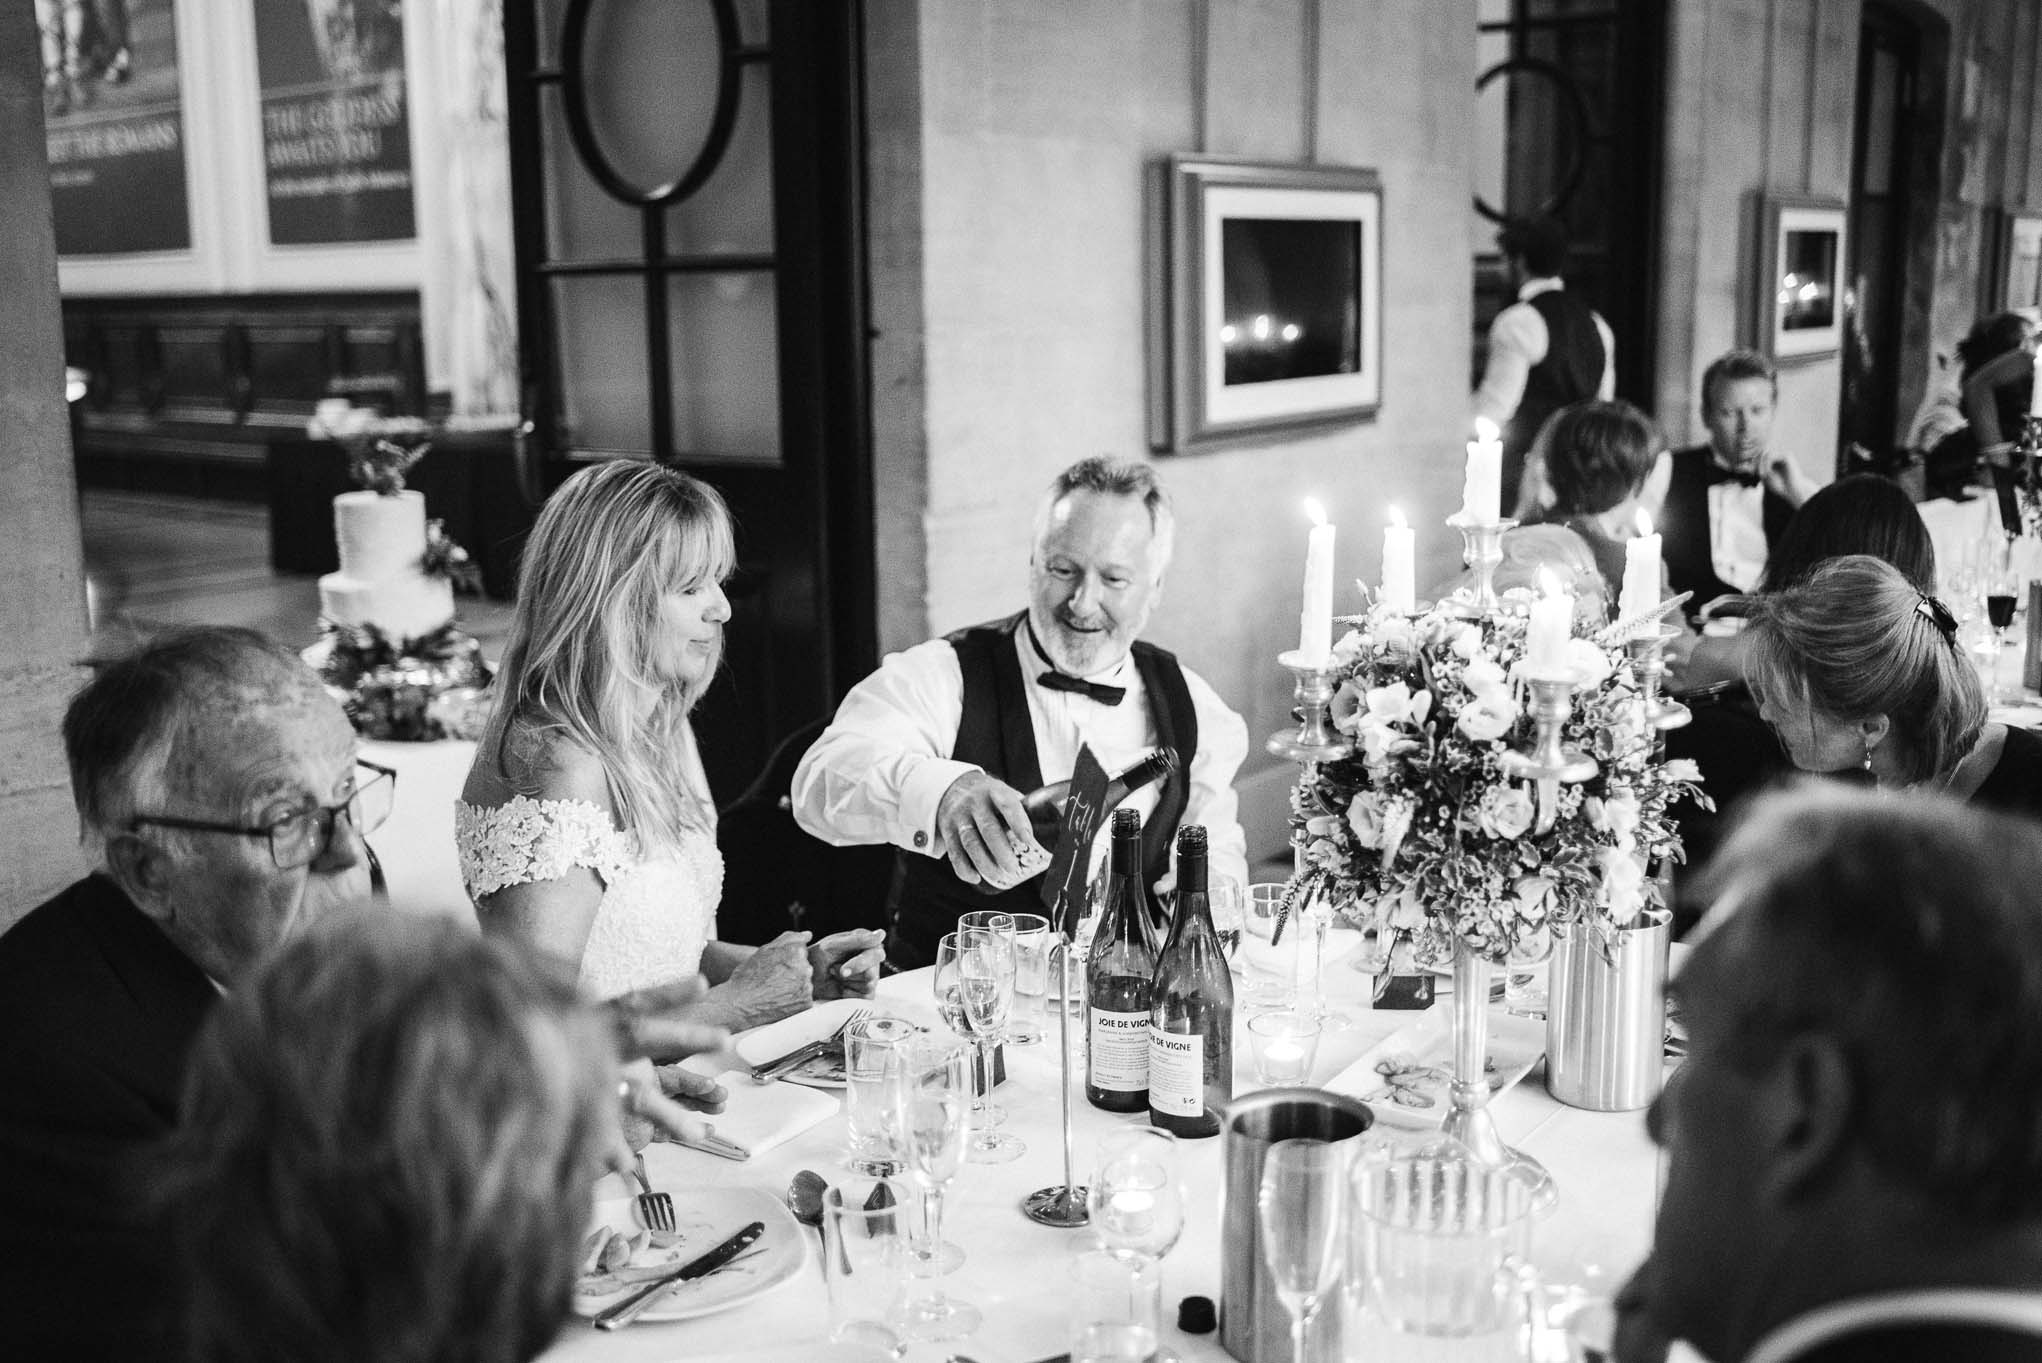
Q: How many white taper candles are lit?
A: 5